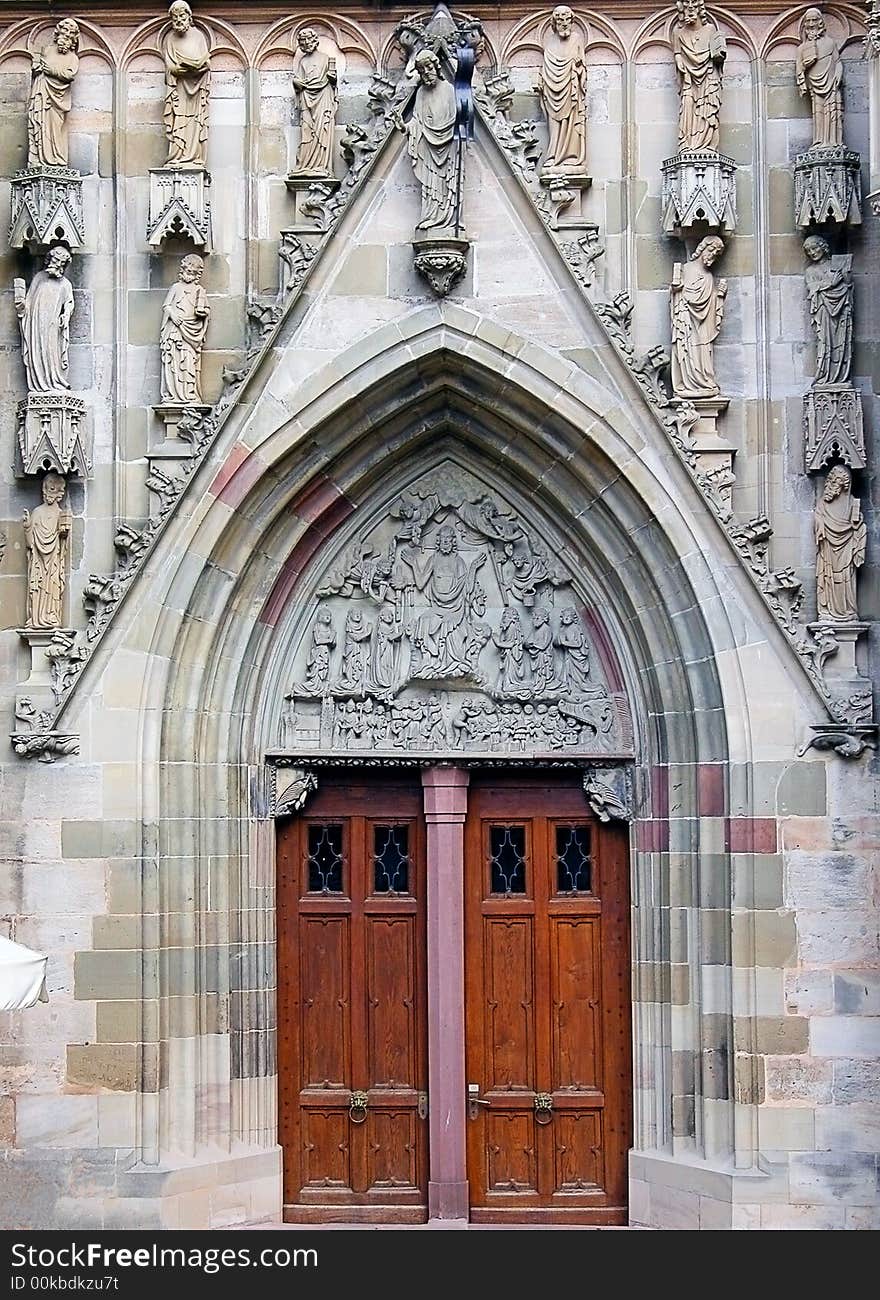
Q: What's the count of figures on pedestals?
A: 13